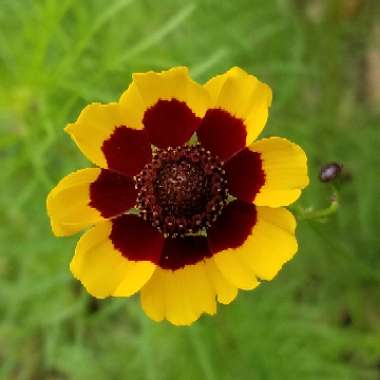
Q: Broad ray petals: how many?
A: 8